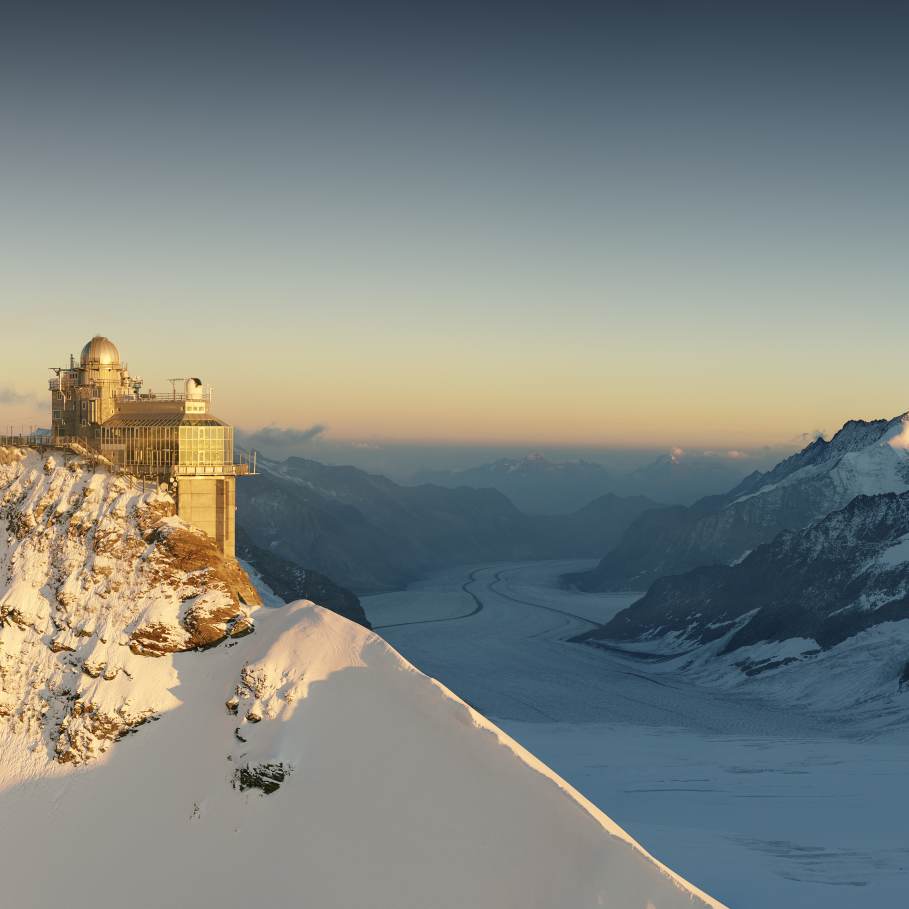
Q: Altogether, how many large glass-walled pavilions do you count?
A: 1